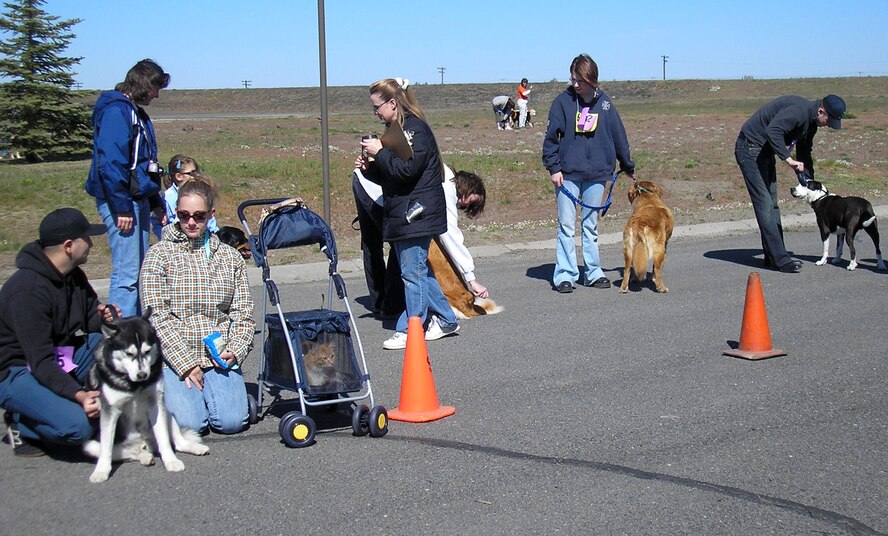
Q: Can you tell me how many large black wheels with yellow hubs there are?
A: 2